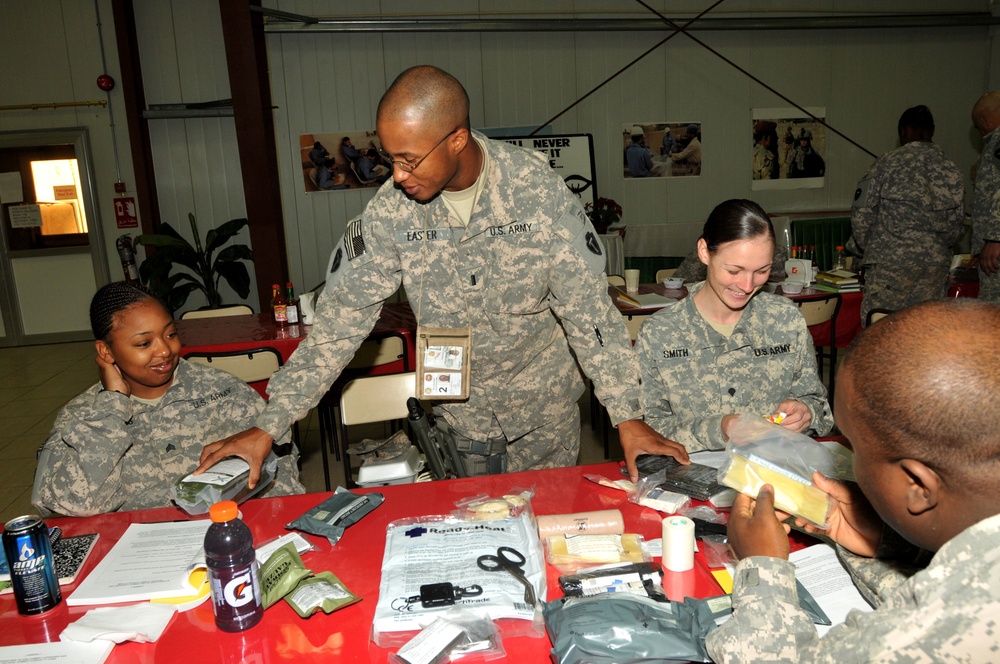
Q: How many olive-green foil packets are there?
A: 2